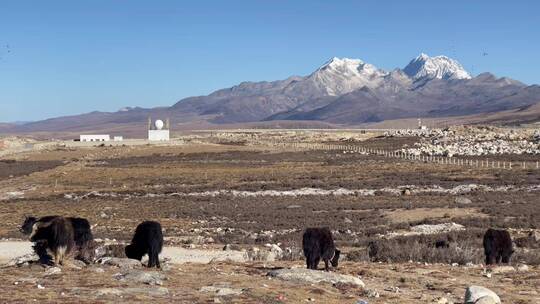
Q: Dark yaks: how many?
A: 5